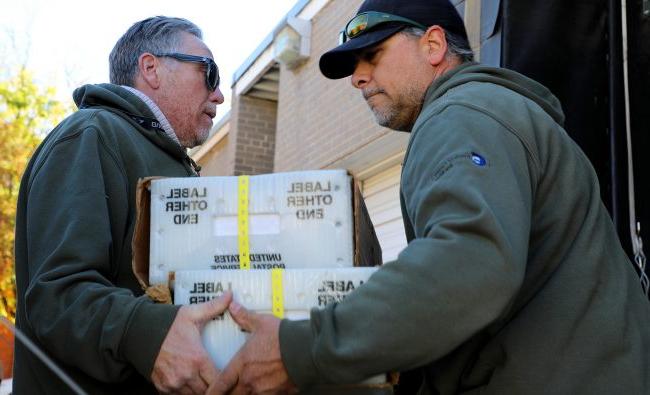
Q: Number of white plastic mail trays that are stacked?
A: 2